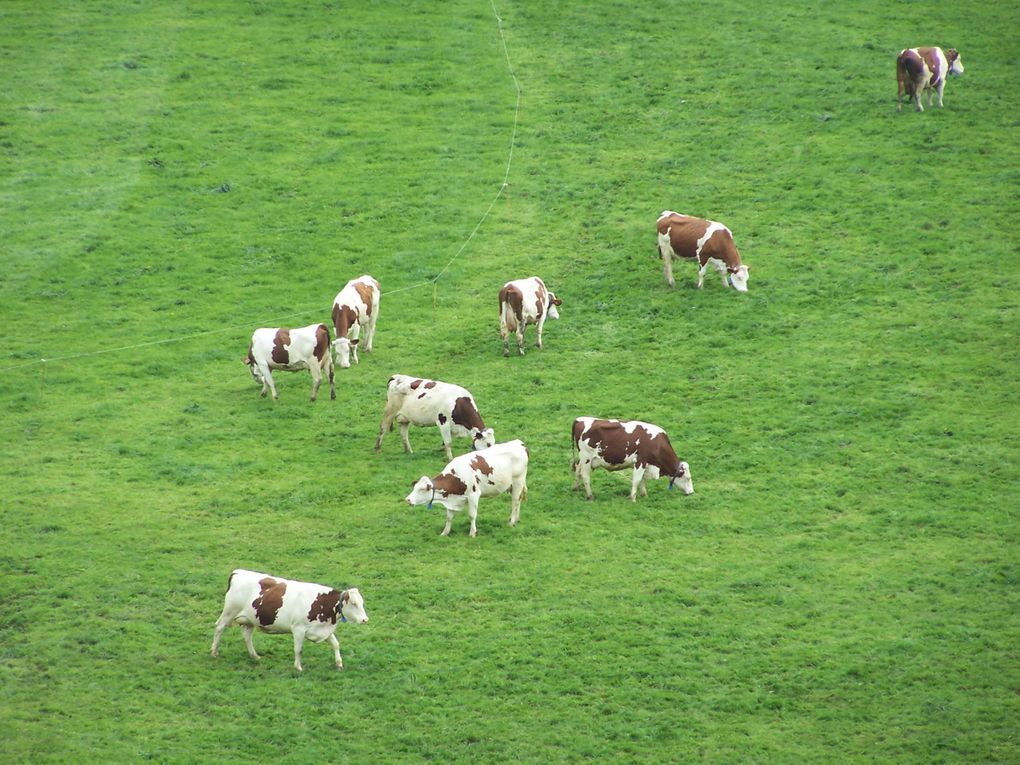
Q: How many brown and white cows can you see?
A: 9